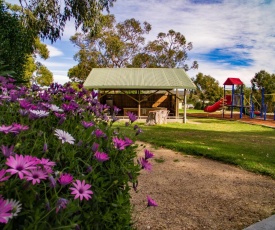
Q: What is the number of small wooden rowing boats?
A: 0